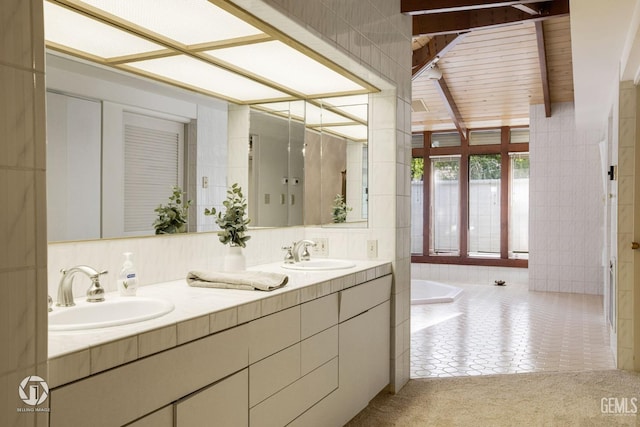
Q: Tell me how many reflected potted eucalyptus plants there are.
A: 2